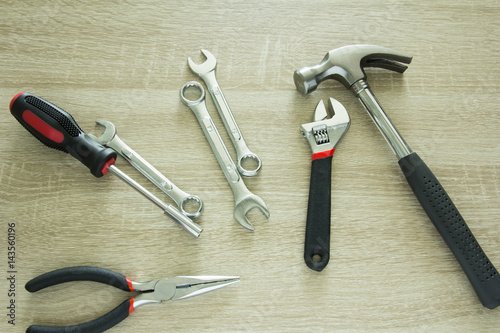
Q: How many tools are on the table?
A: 7